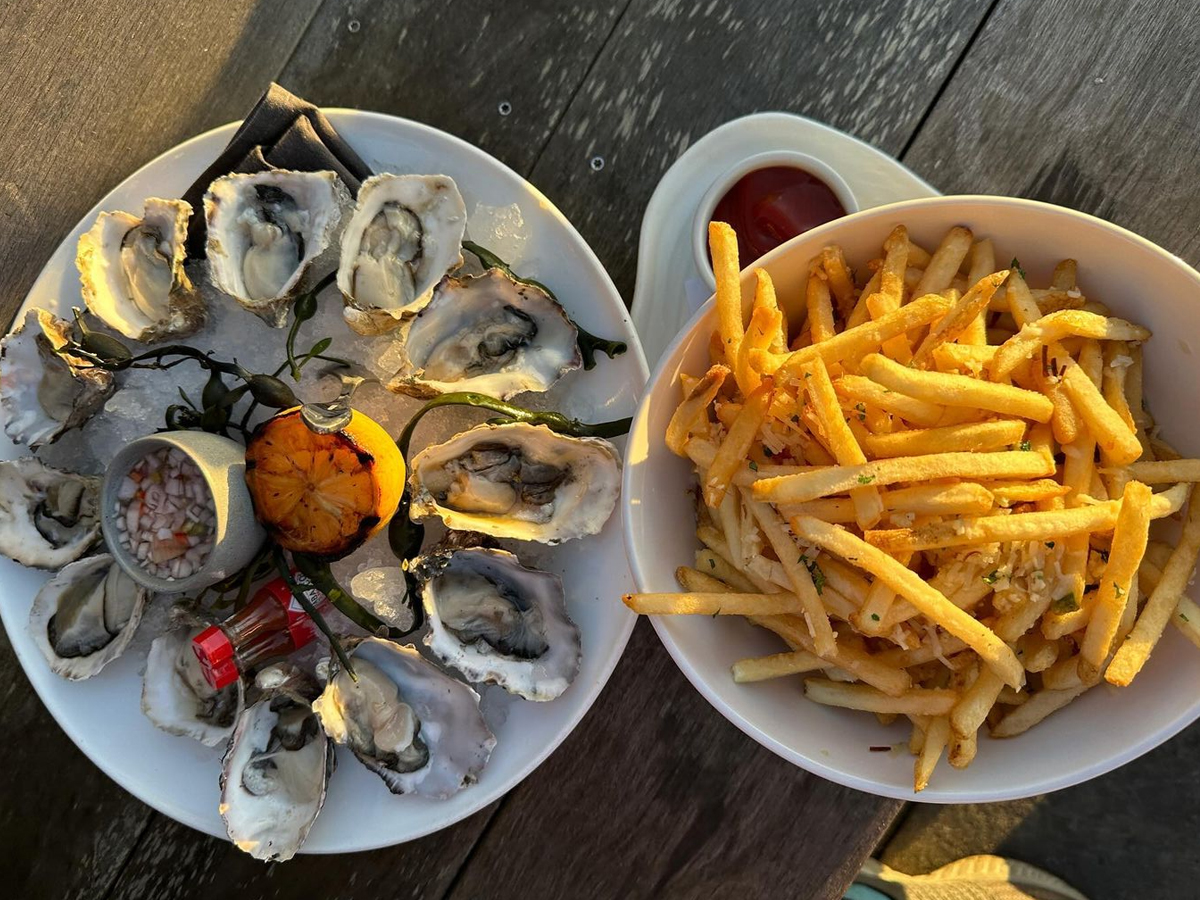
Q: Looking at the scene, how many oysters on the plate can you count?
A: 12